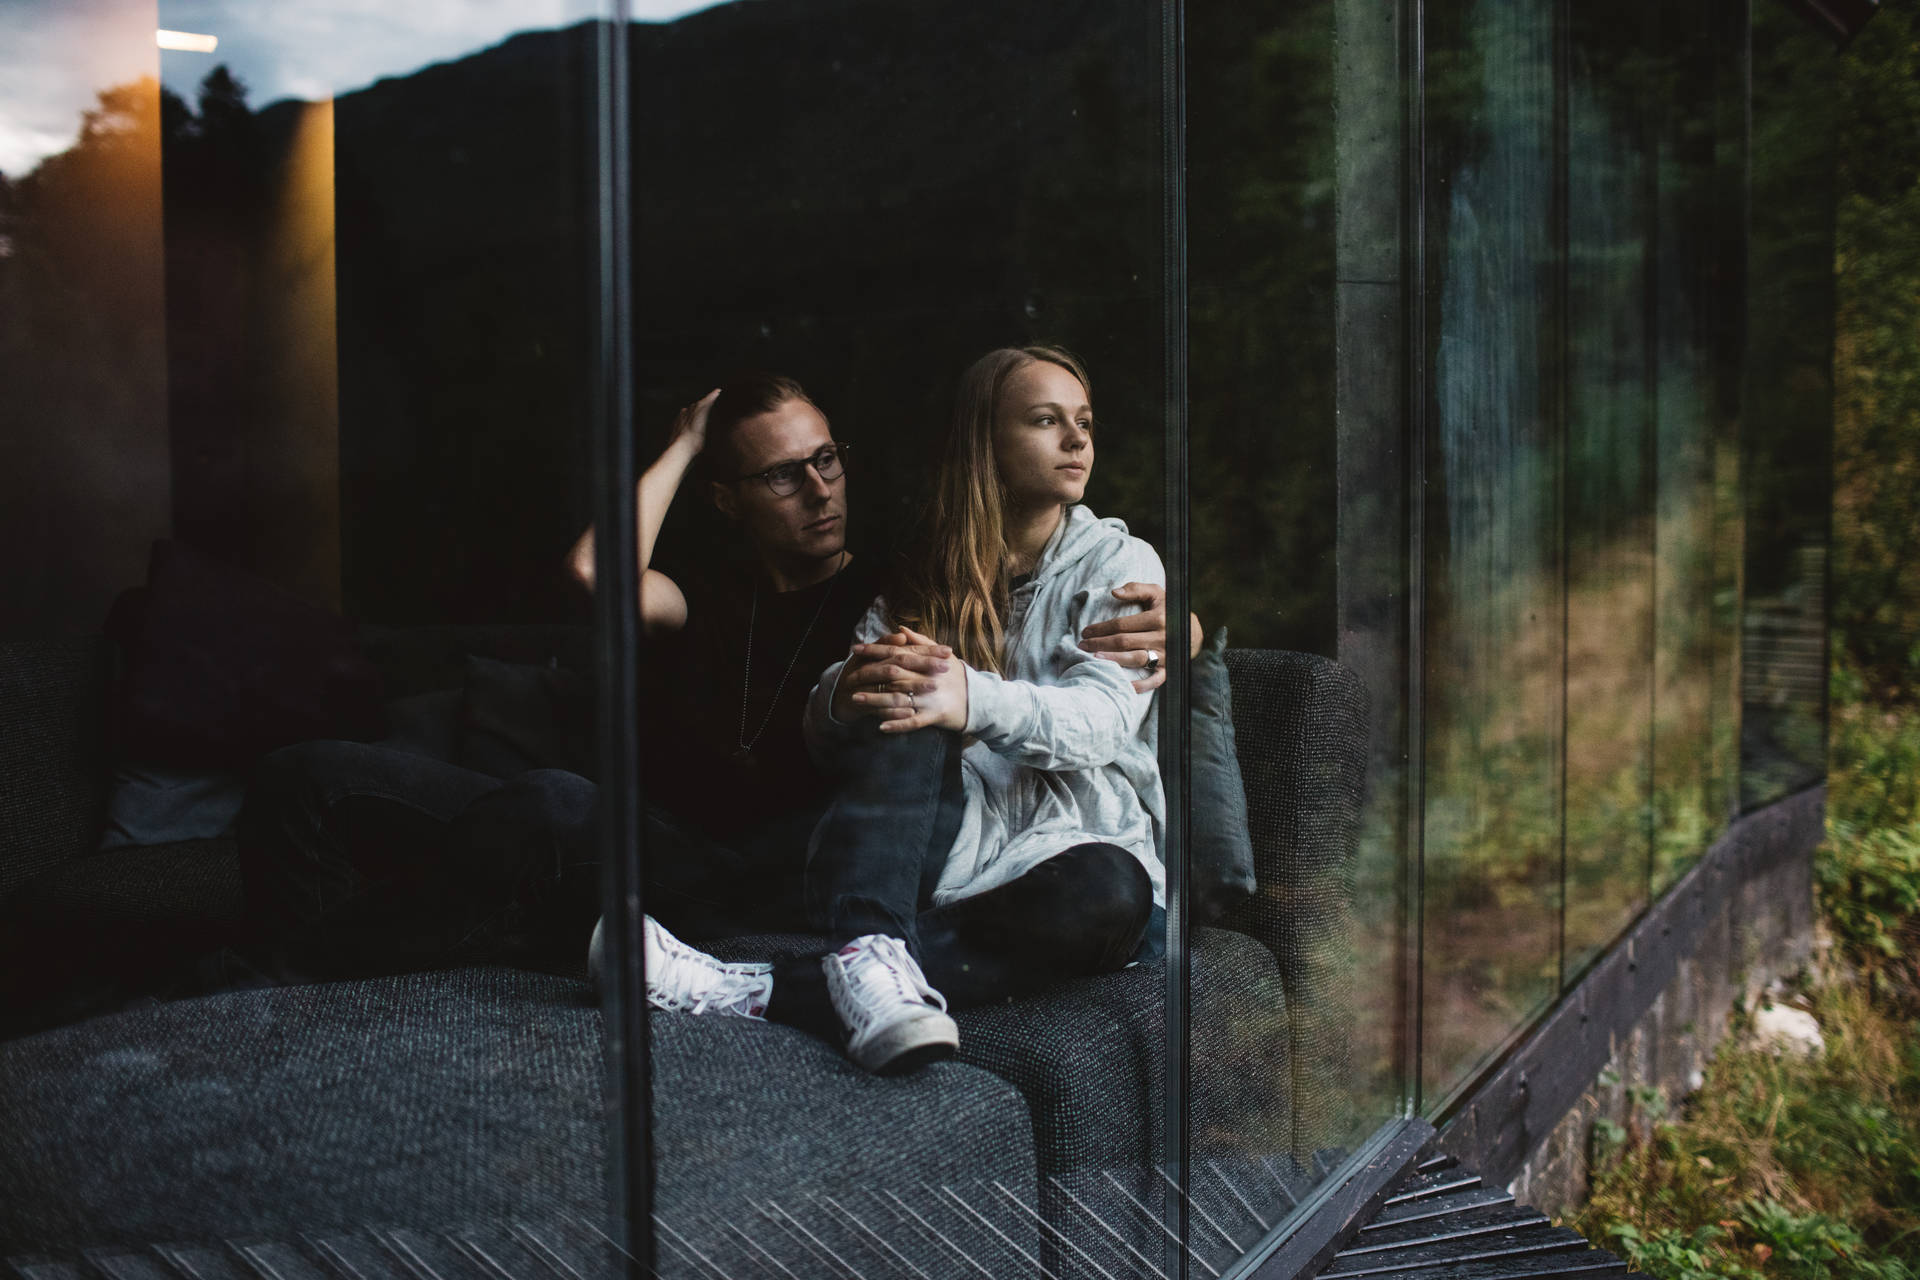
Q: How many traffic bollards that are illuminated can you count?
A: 0